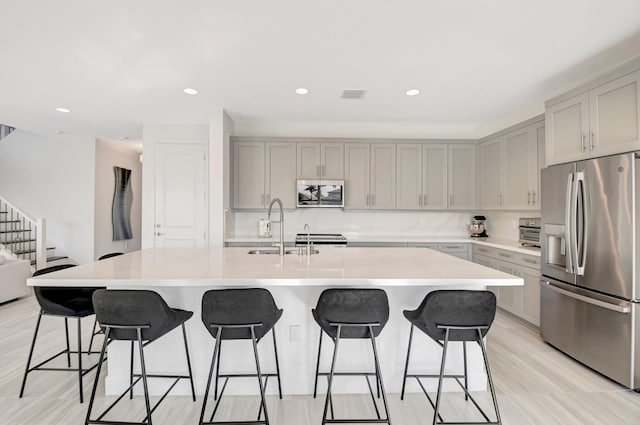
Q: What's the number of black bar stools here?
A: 6